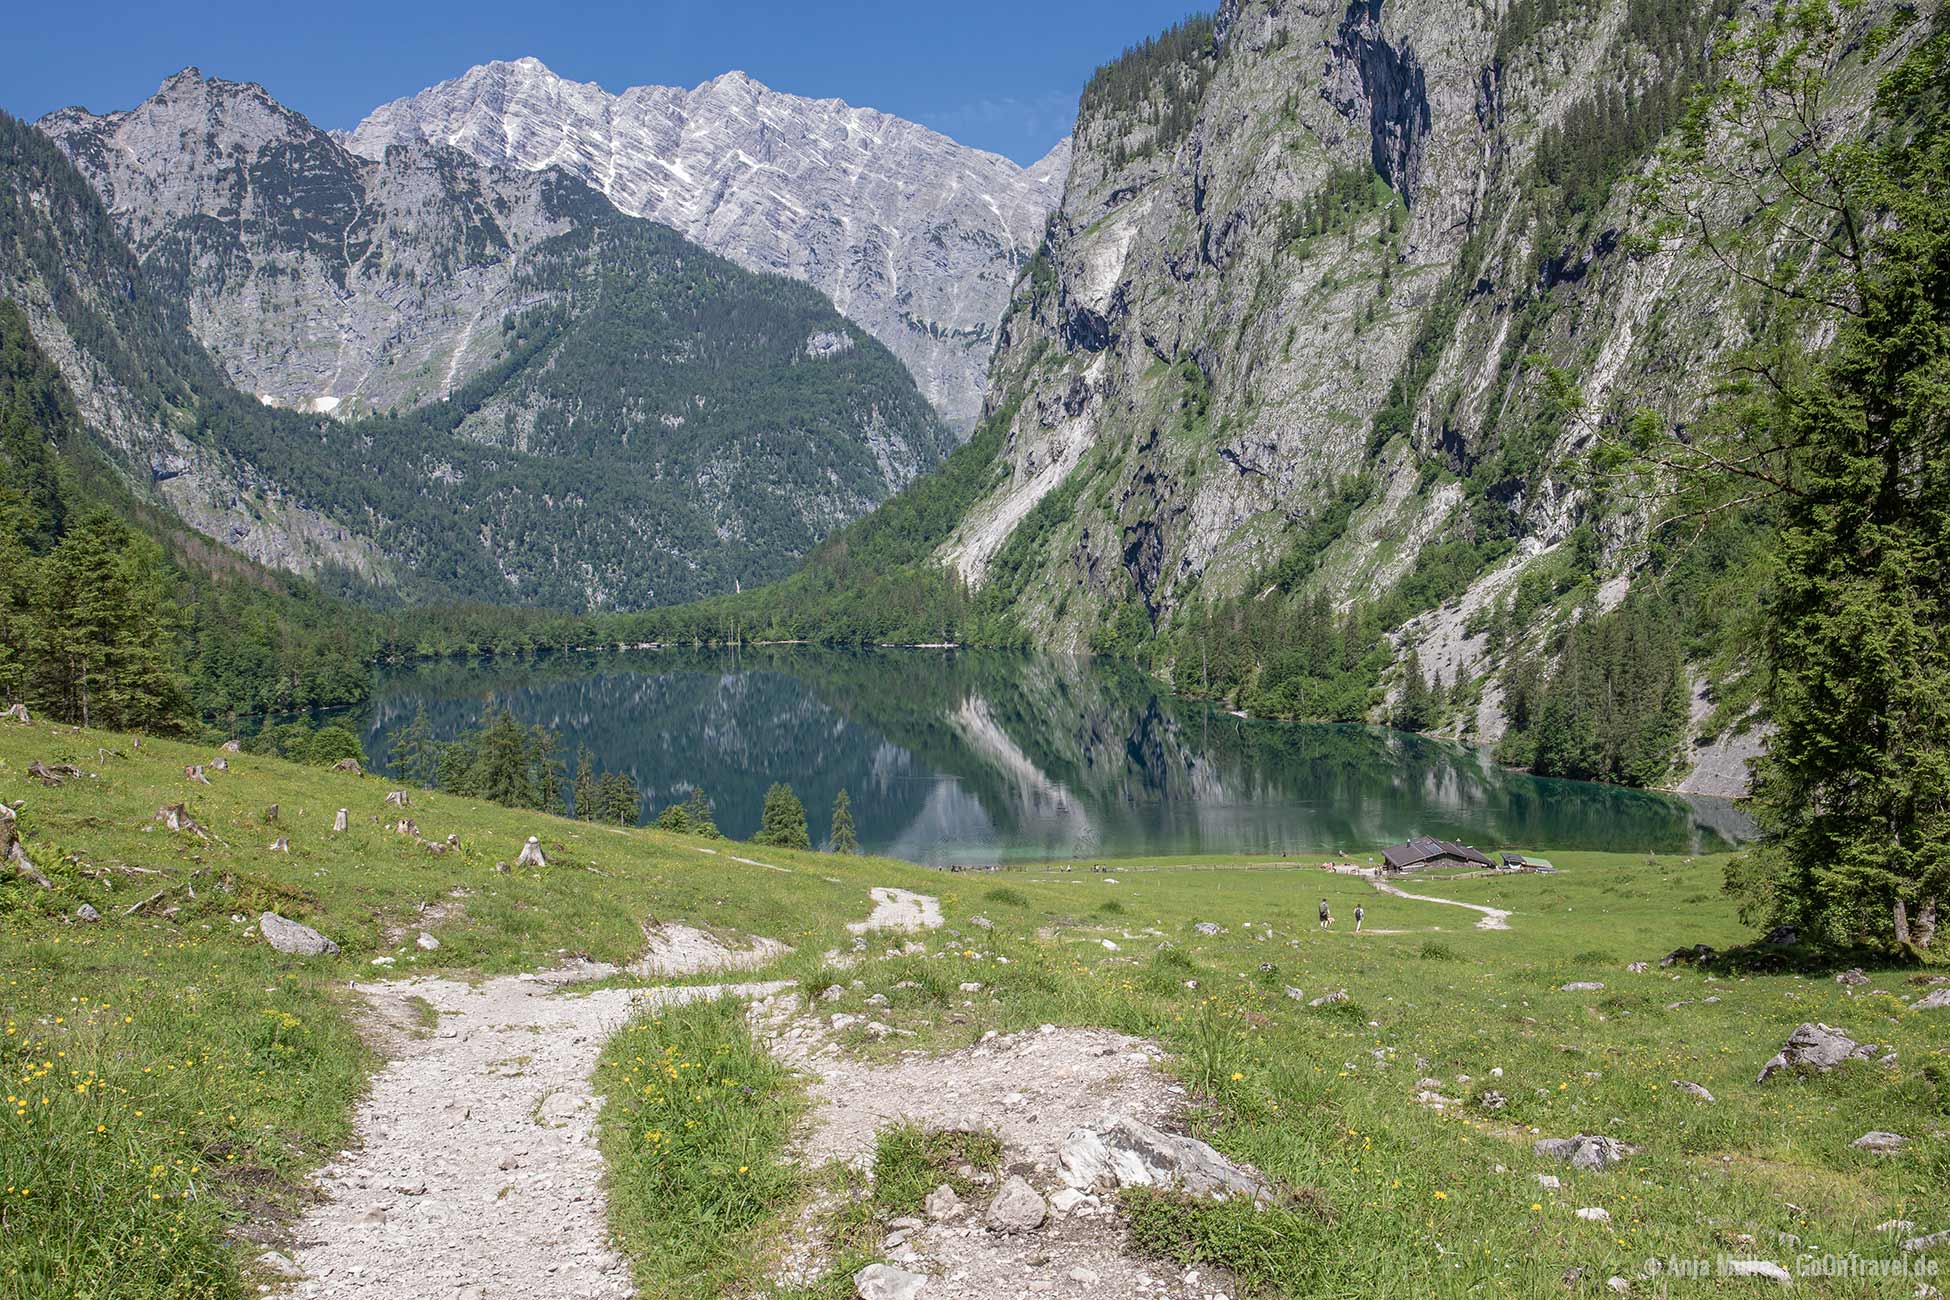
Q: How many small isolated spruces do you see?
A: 2